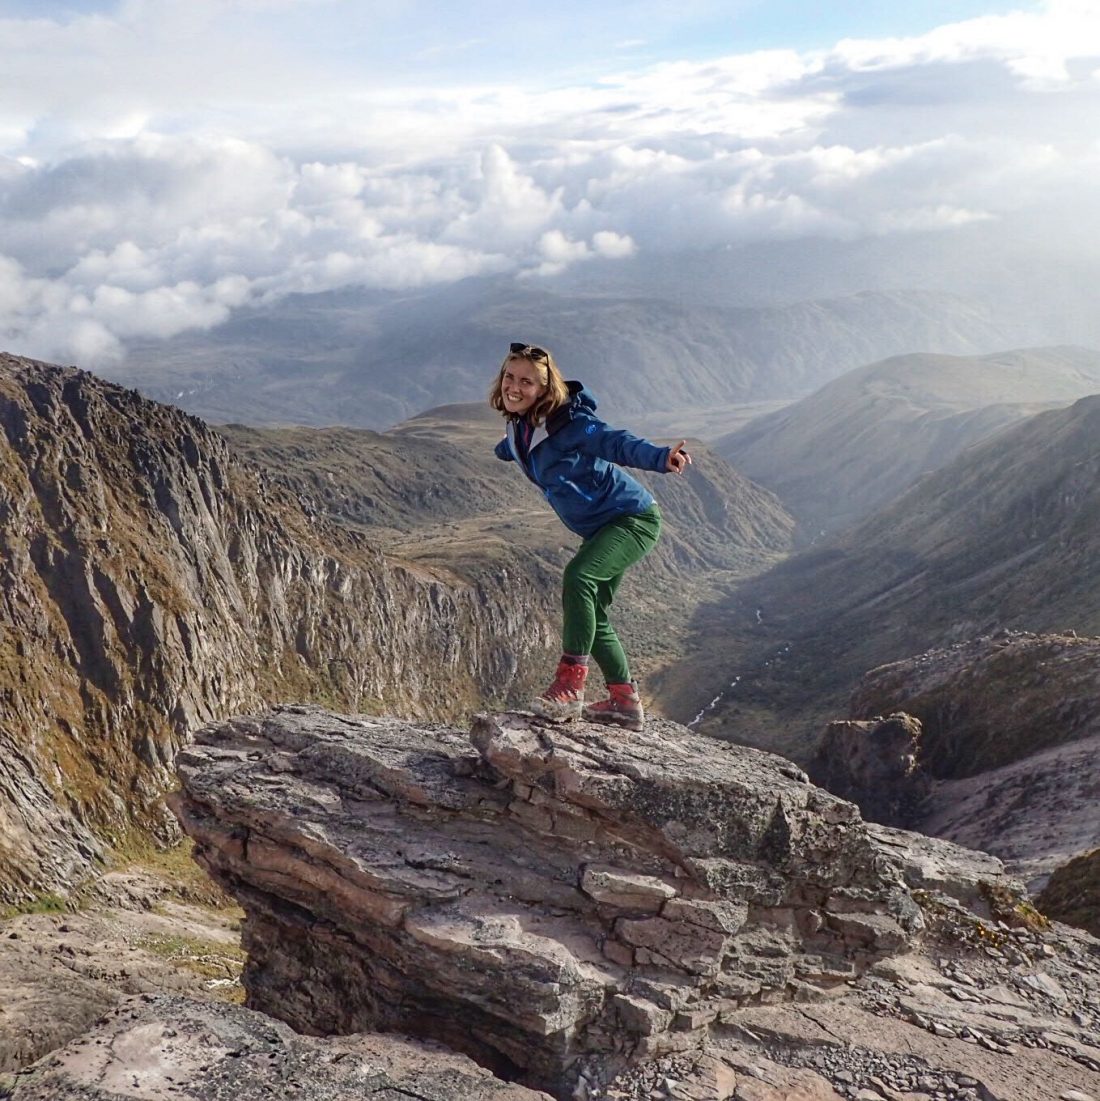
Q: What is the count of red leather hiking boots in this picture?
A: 2